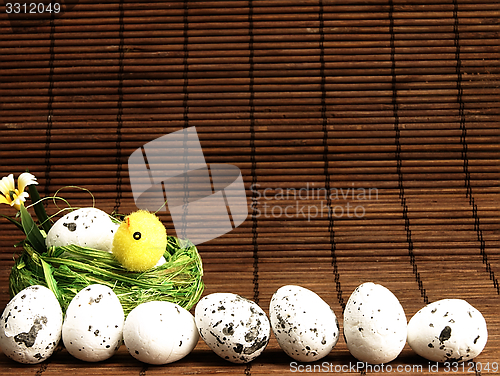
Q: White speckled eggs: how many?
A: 8